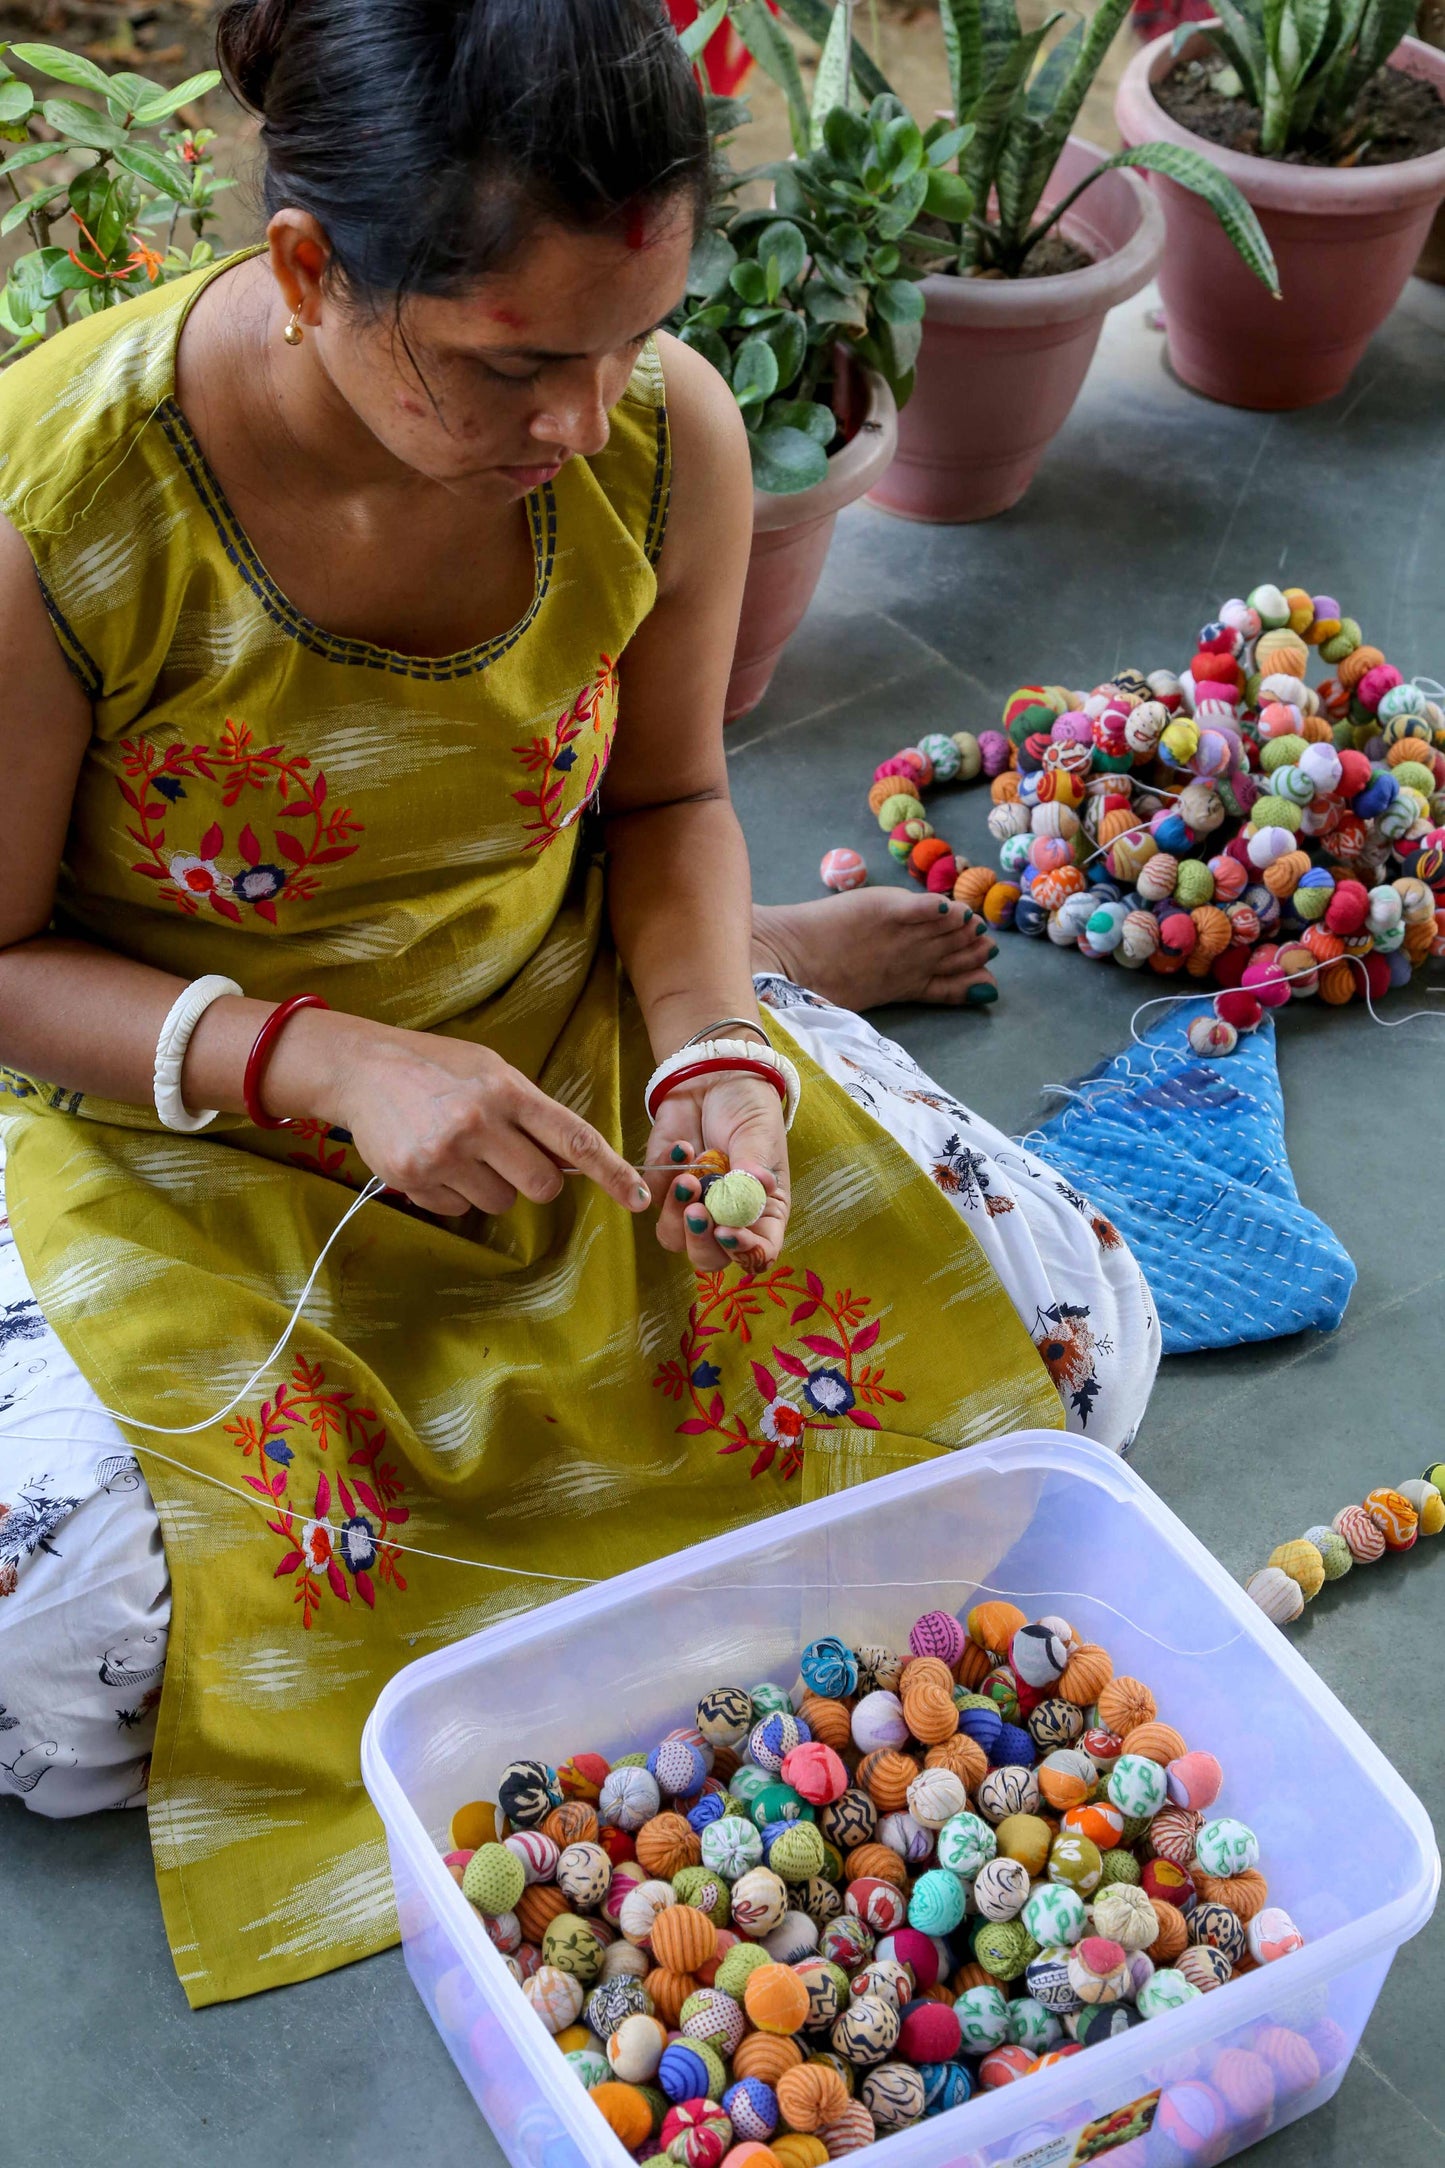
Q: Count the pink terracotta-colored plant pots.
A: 3